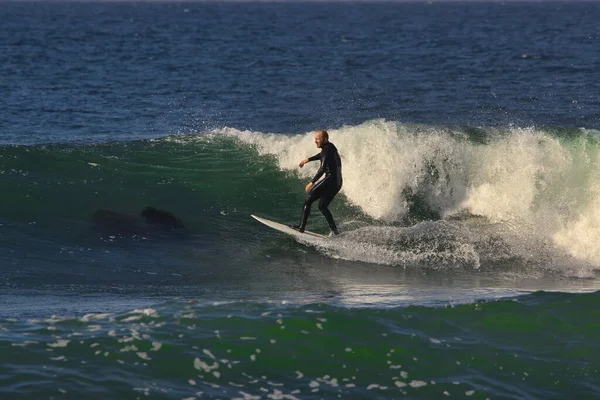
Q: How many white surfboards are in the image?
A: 1